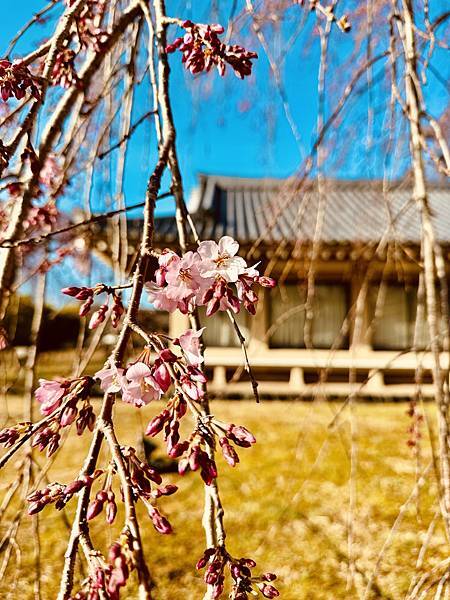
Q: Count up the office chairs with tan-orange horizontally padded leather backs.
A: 0